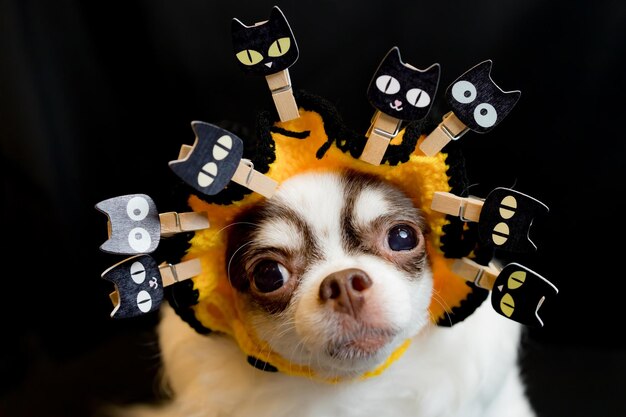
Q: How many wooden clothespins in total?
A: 8